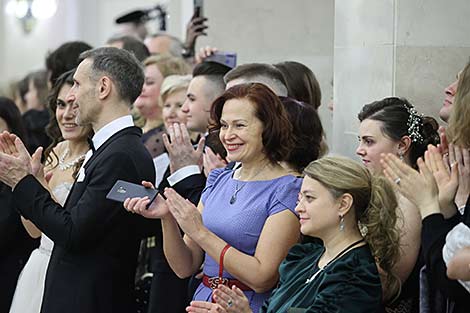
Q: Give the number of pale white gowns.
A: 1